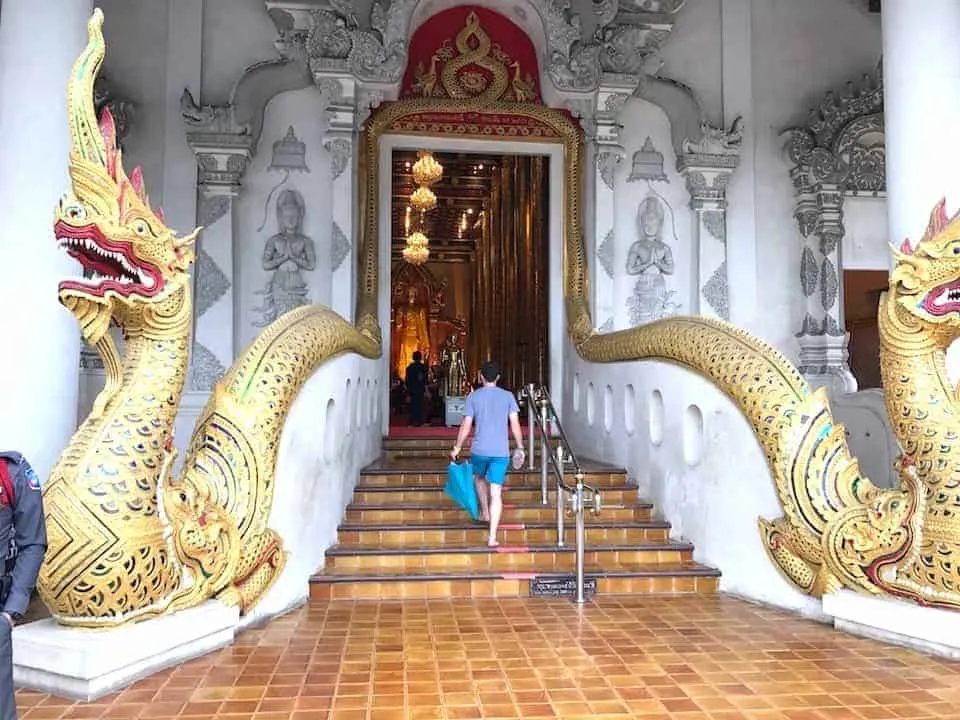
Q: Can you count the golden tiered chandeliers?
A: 3